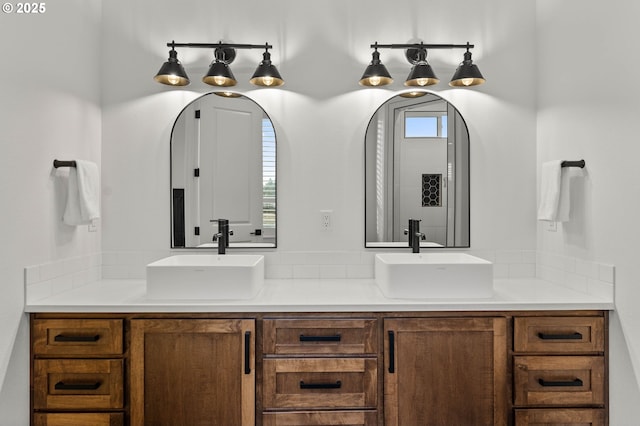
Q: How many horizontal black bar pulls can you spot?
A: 6